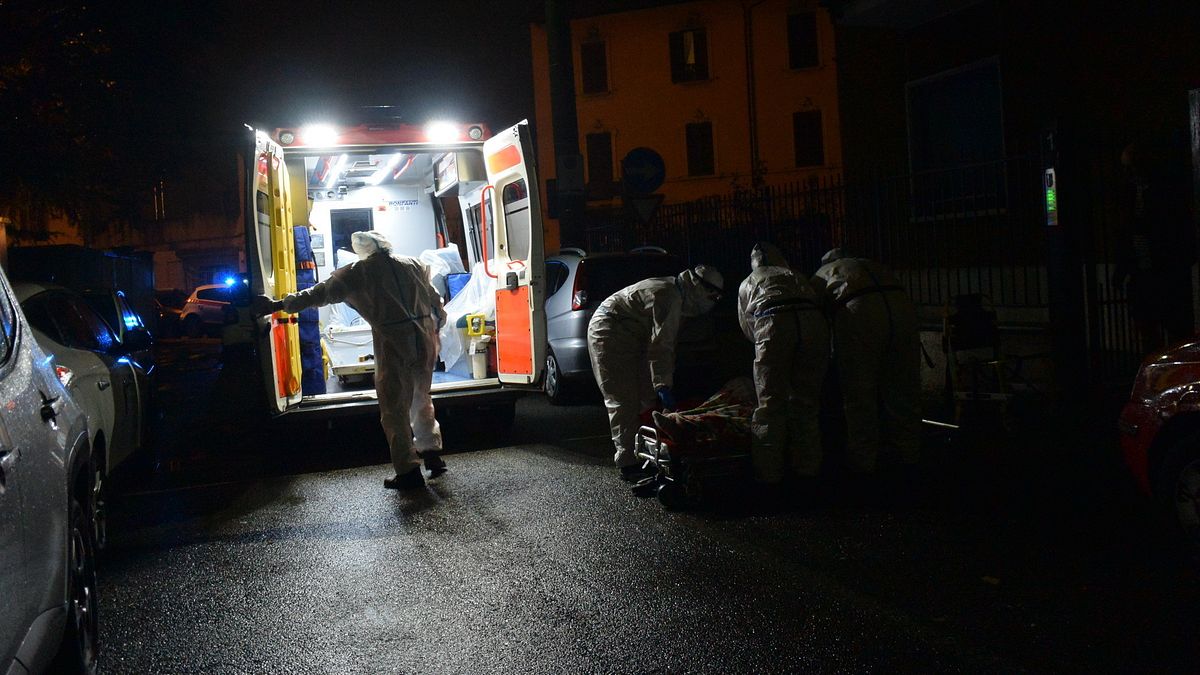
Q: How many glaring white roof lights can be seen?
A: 2